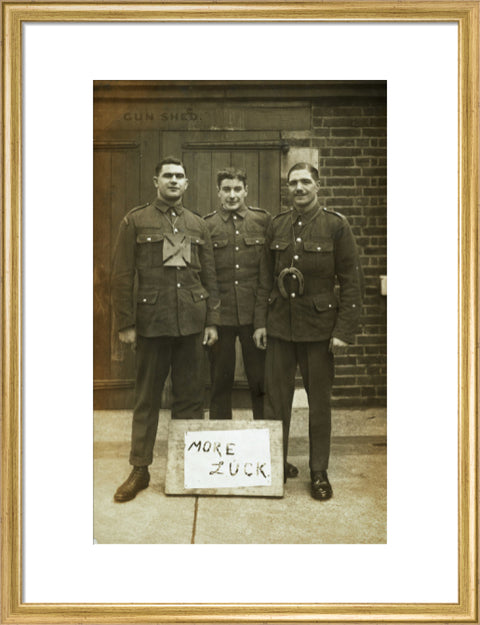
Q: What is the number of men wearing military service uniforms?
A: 3